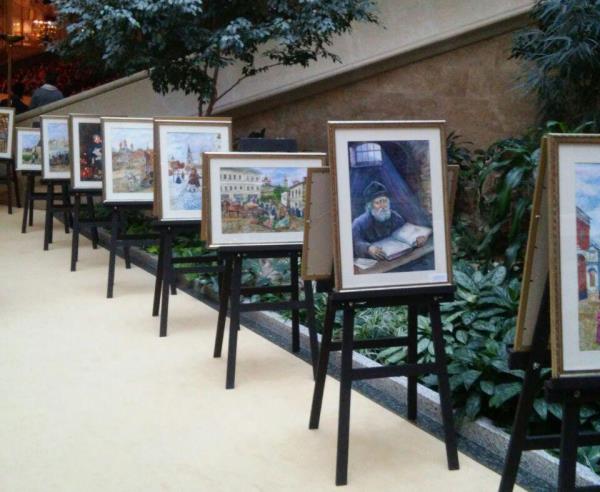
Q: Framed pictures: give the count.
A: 9